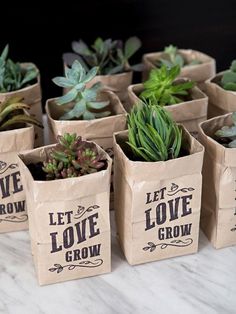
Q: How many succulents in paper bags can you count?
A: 10